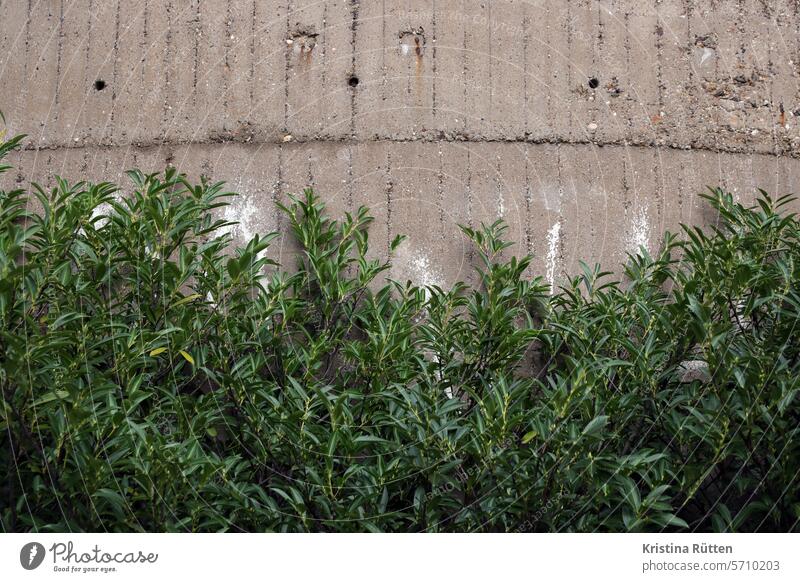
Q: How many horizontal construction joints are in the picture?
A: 1